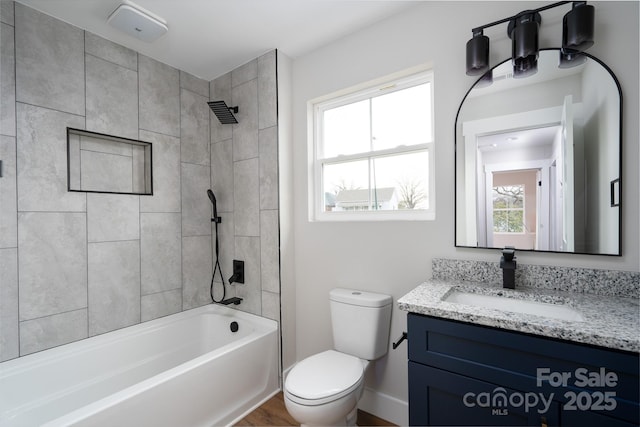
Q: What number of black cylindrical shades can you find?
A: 3